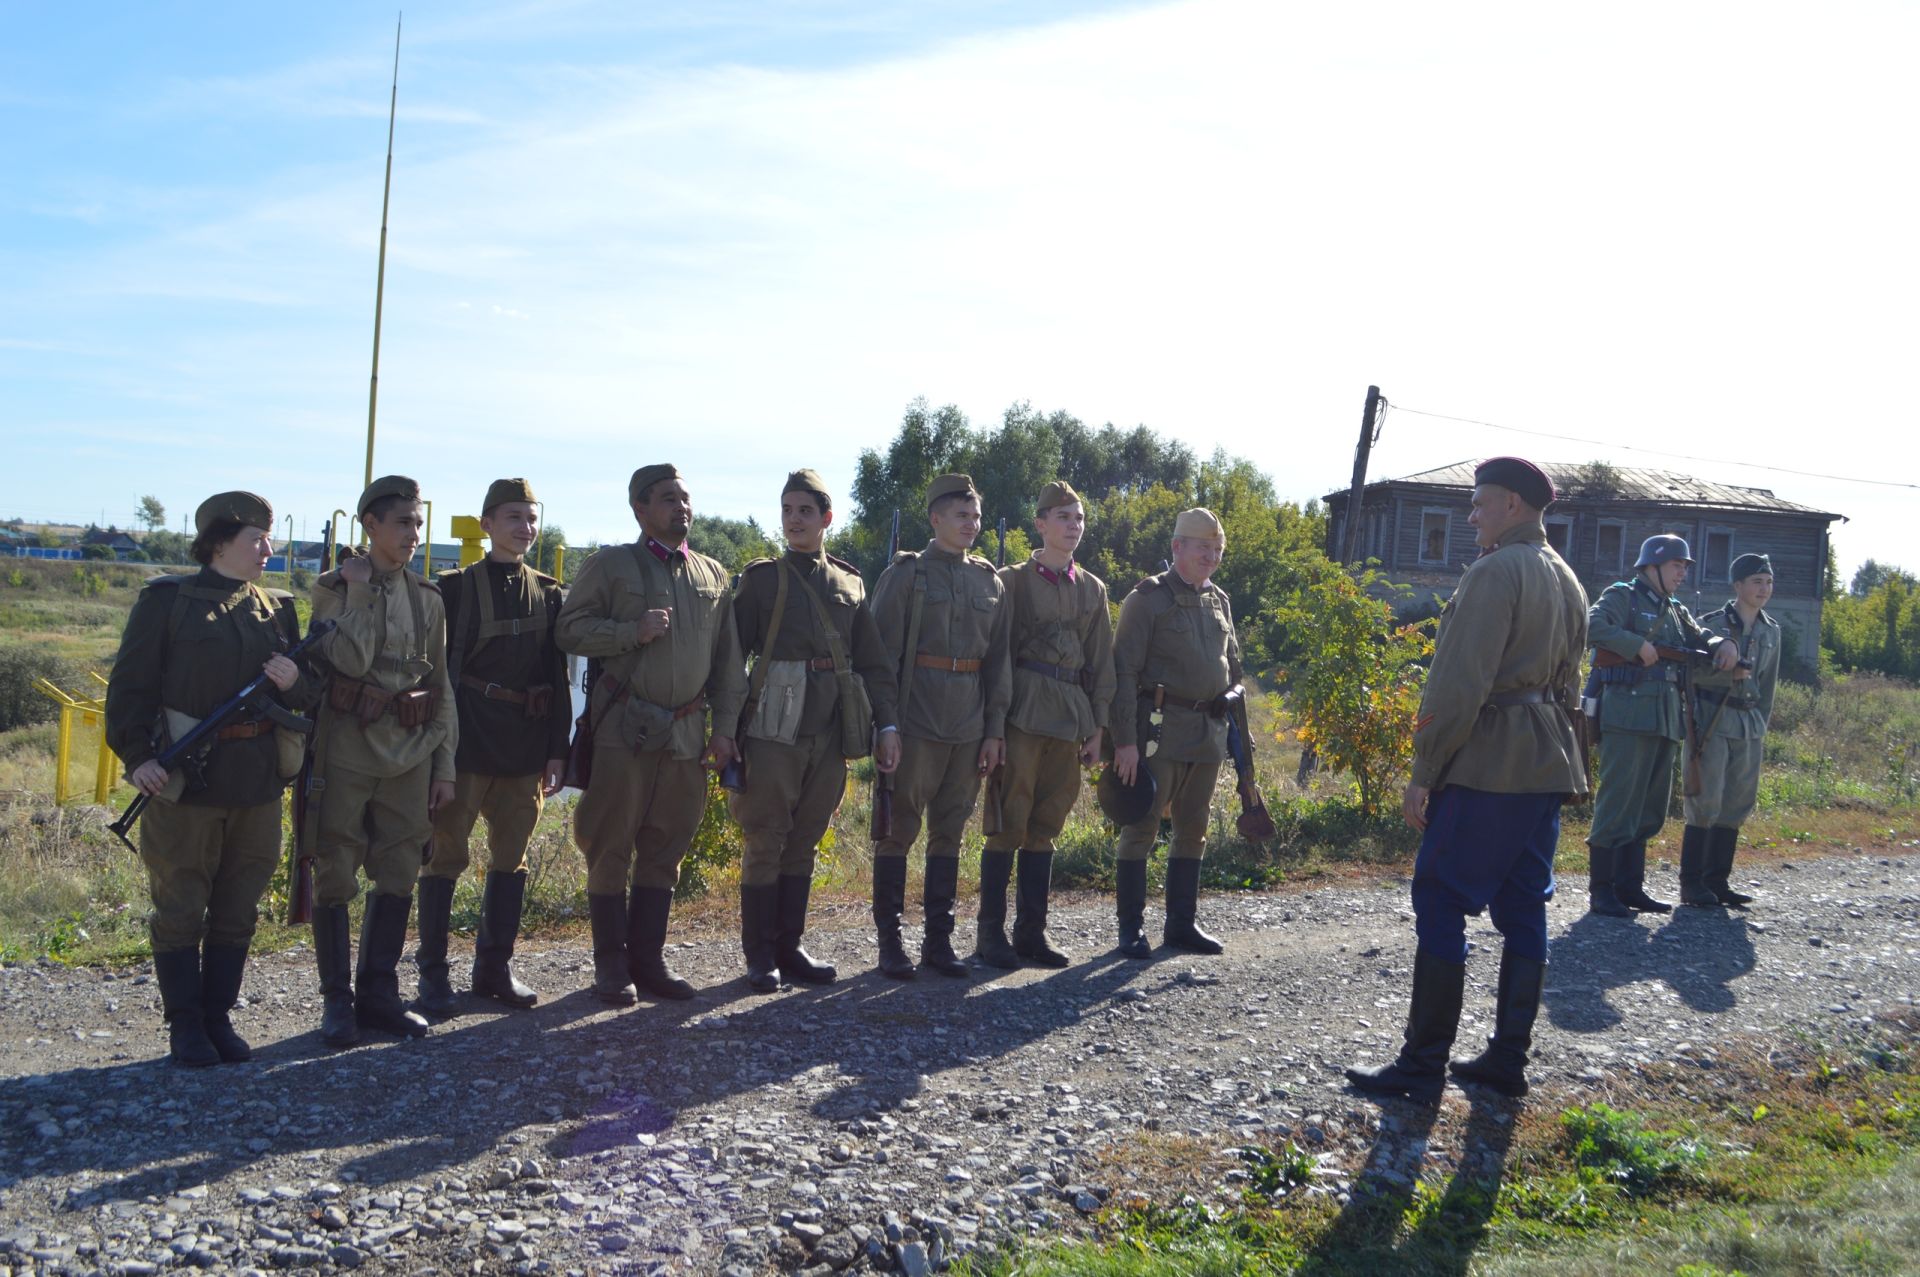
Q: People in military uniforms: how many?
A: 11